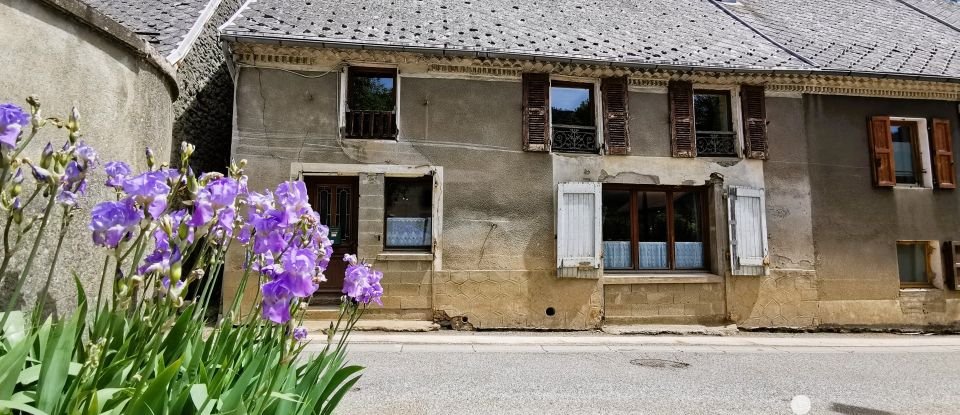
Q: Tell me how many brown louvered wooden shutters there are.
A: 4